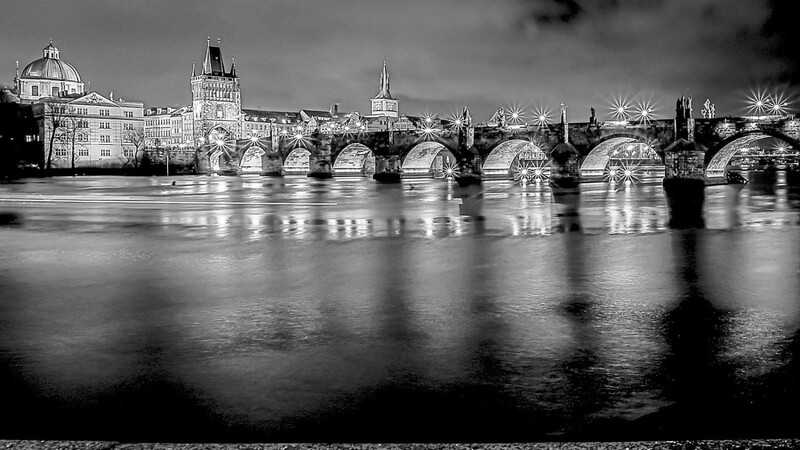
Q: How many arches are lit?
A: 8